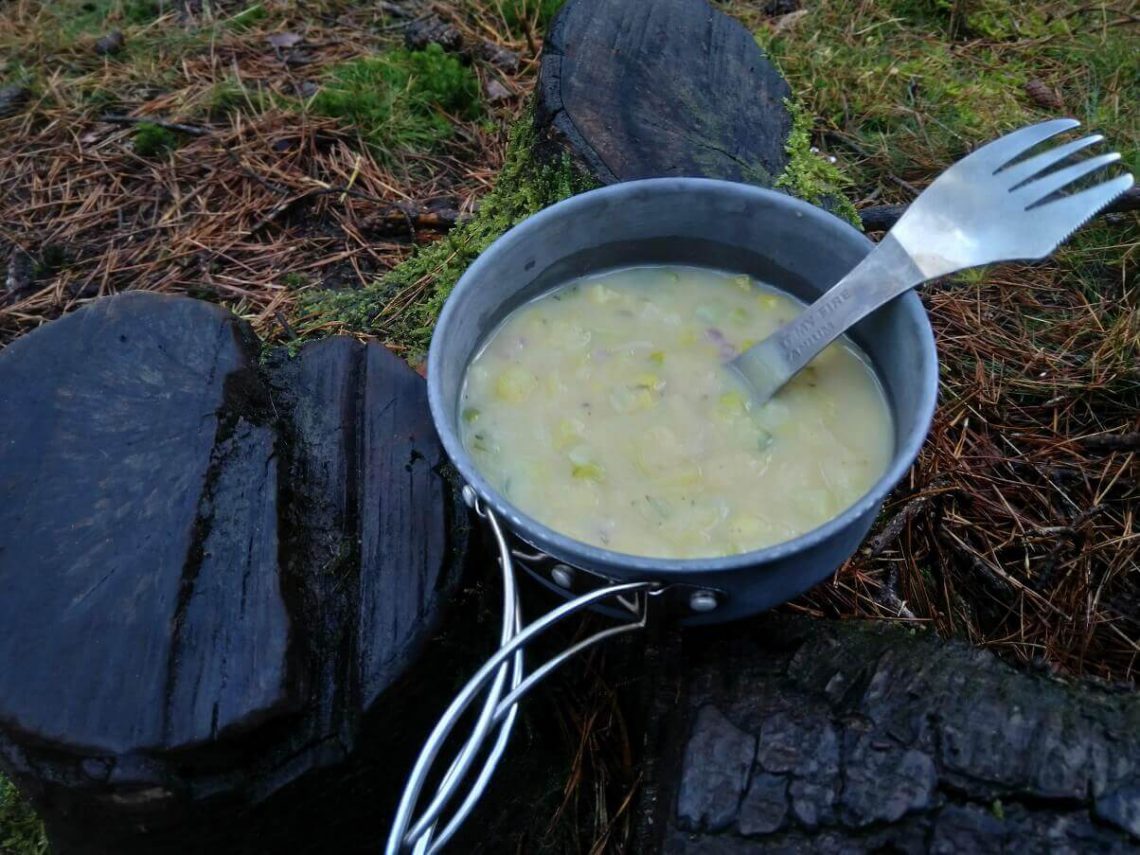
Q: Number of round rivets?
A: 3